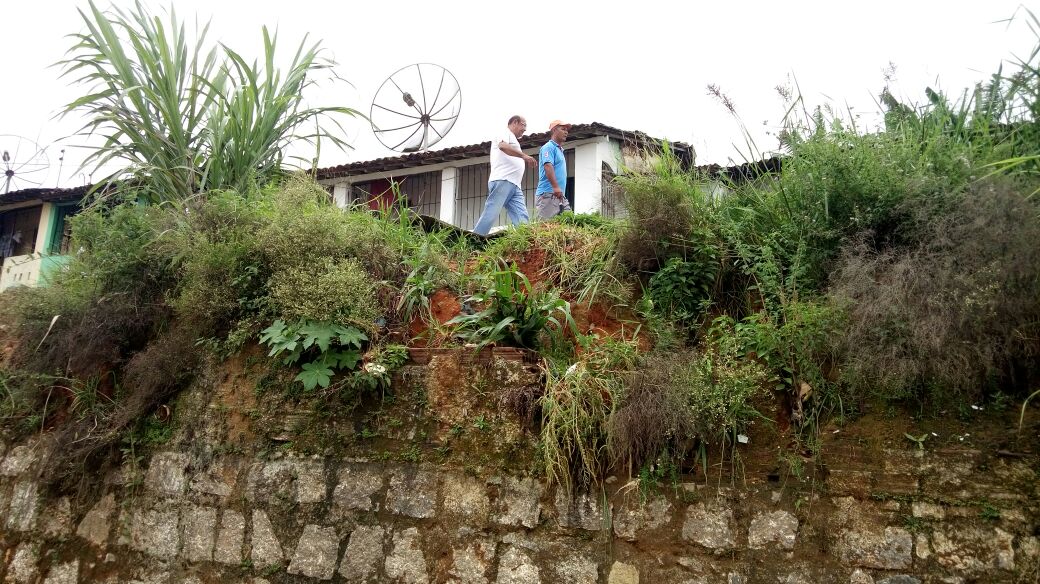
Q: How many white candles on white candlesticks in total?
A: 0